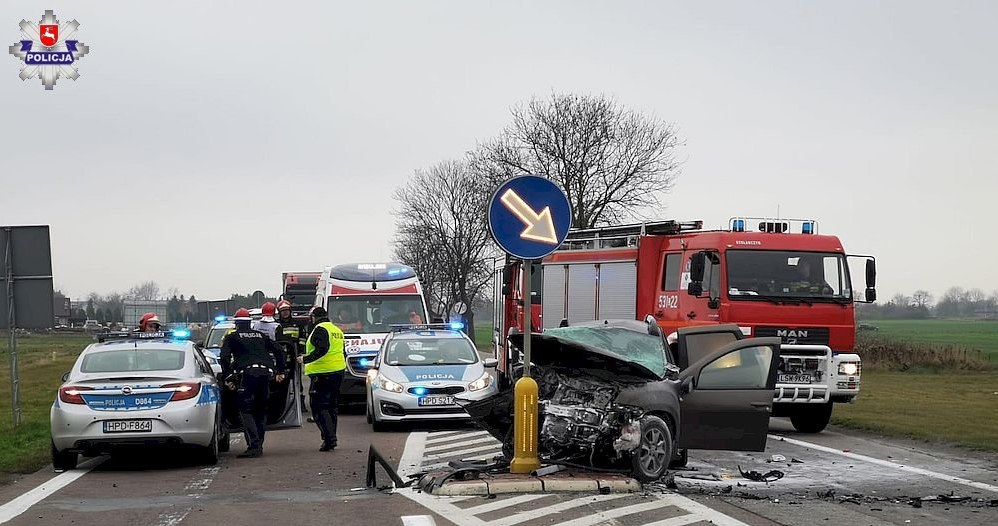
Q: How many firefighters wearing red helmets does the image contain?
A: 4